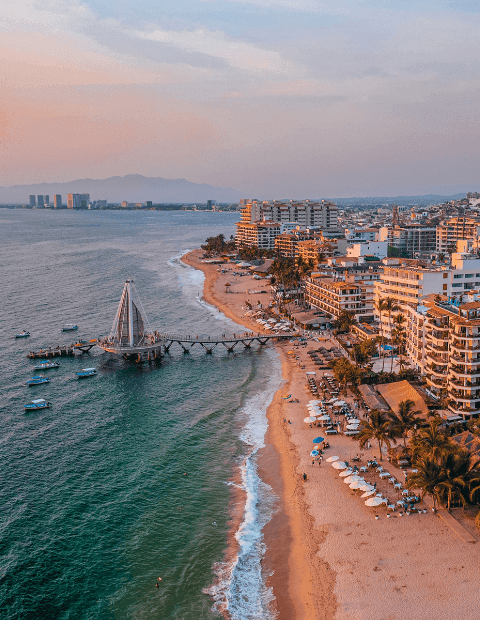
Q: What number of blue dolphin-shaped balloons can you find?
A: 0